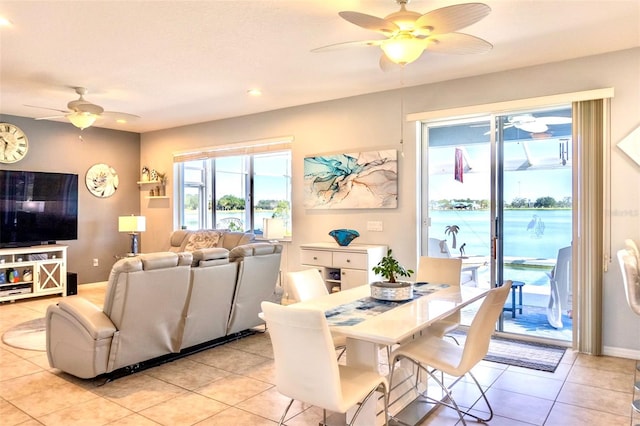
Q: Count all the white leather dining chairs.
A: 4